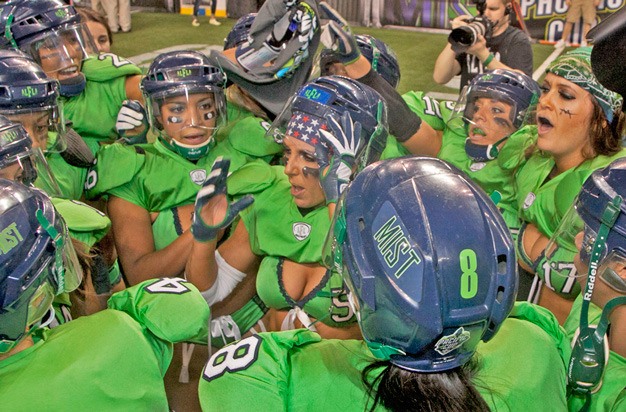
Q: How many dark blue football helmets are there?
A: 11